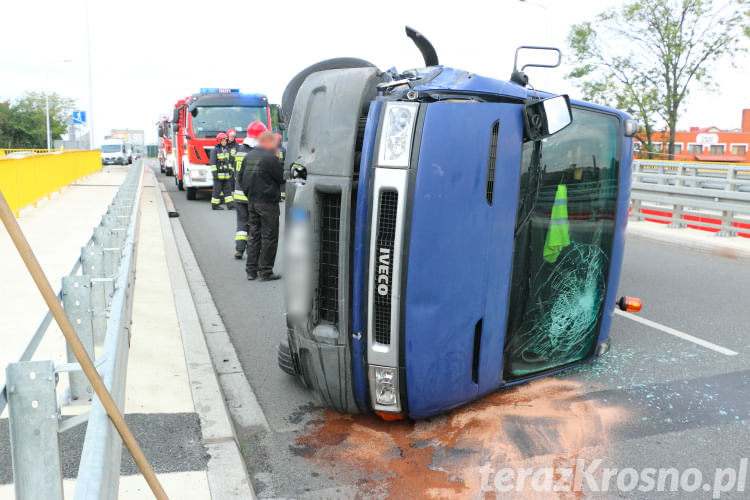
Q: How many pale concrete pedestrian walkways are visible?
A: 1